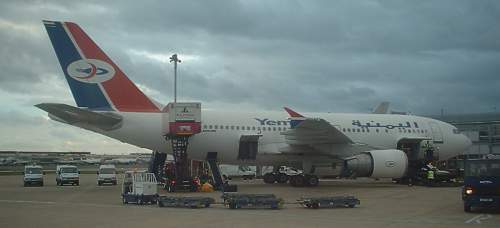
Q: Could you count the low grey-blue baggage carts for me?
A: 3